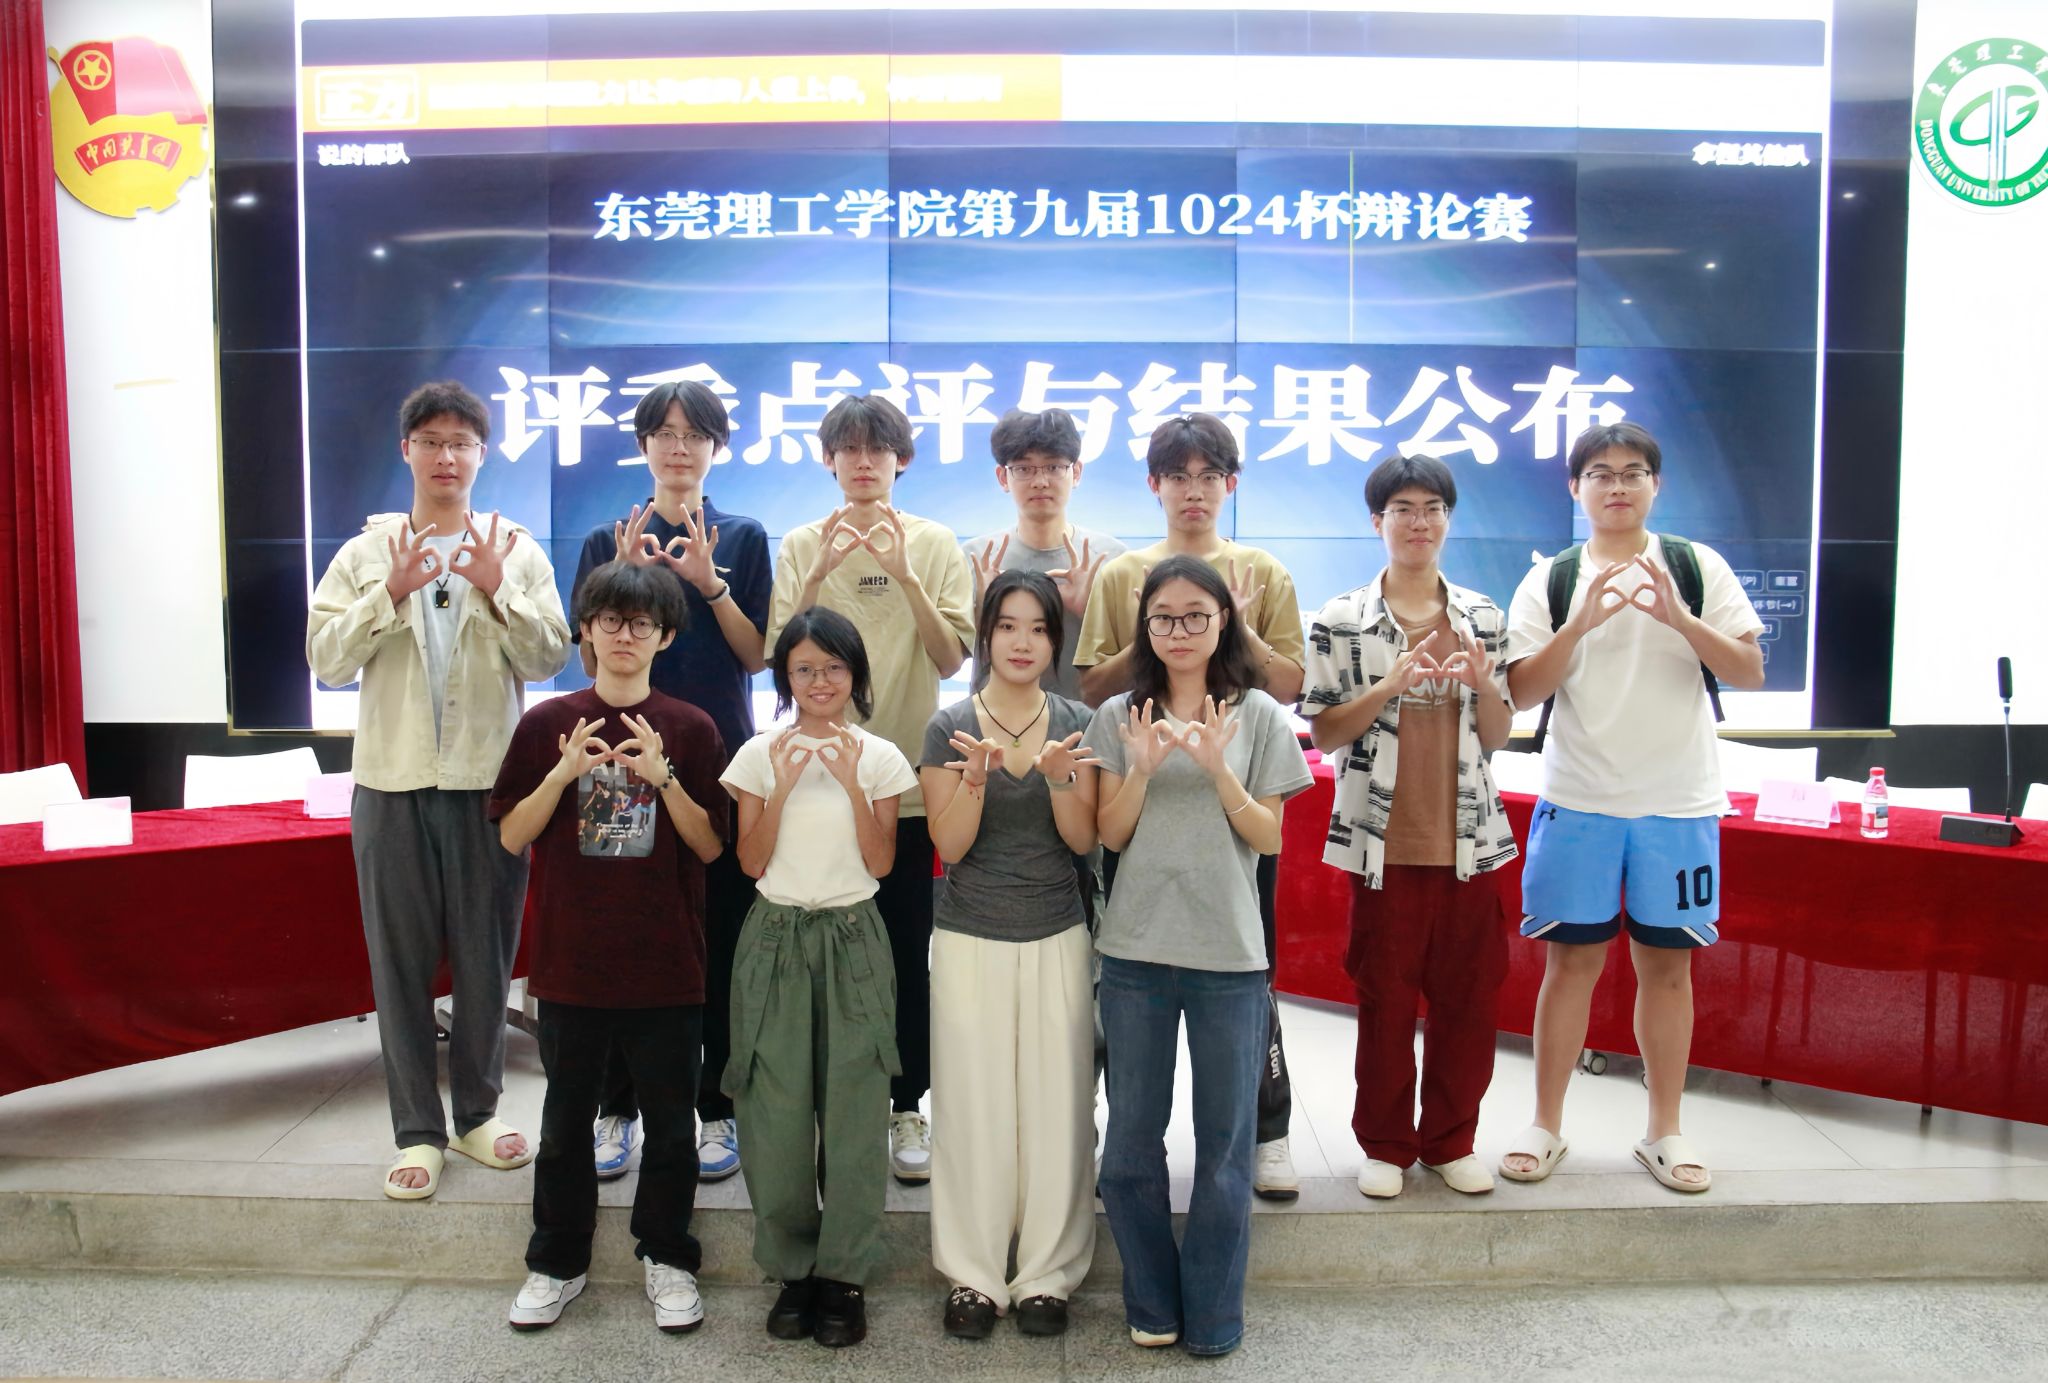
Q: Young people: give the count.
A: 11